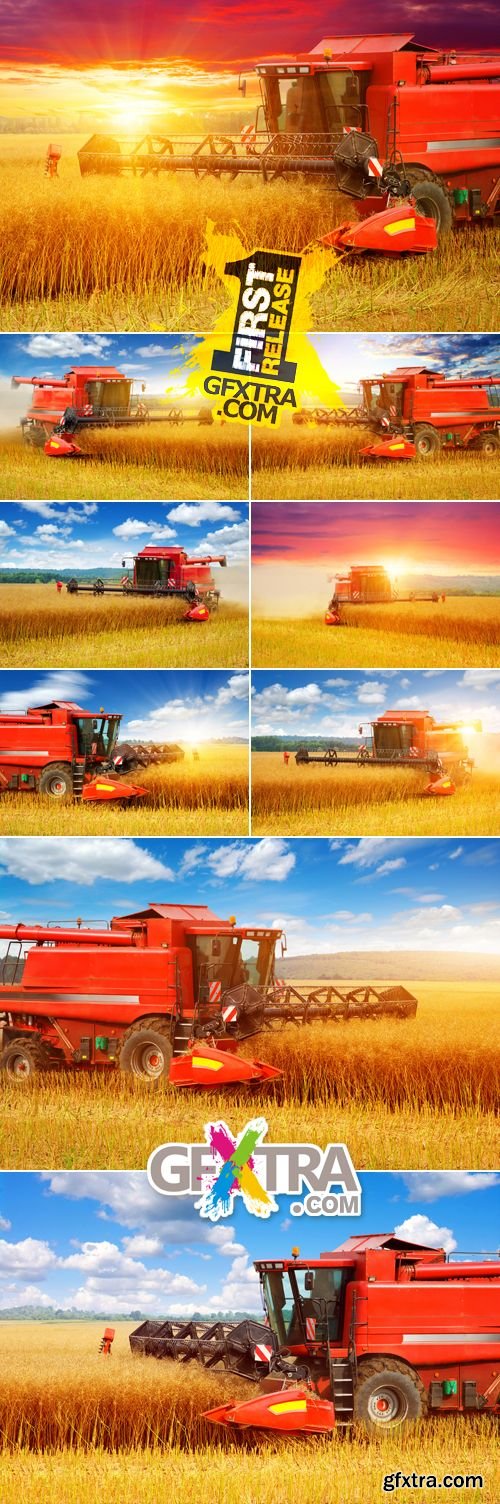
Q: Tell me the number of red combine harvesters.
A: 9